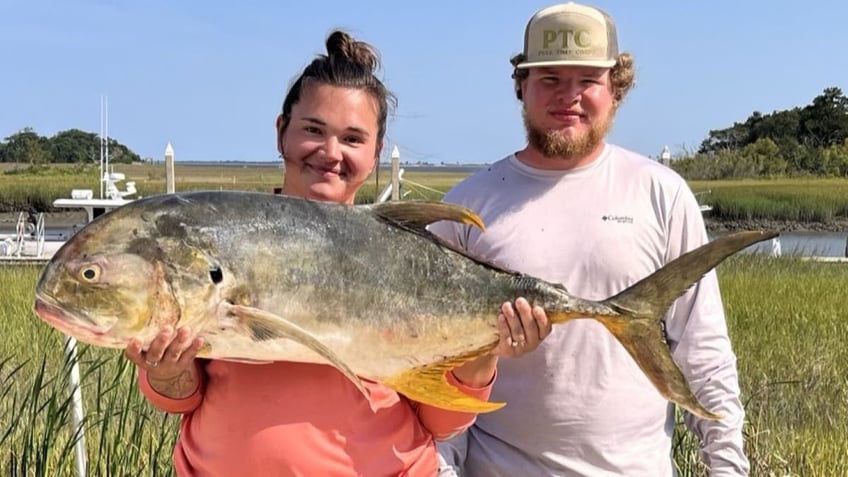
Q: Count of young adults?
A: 2